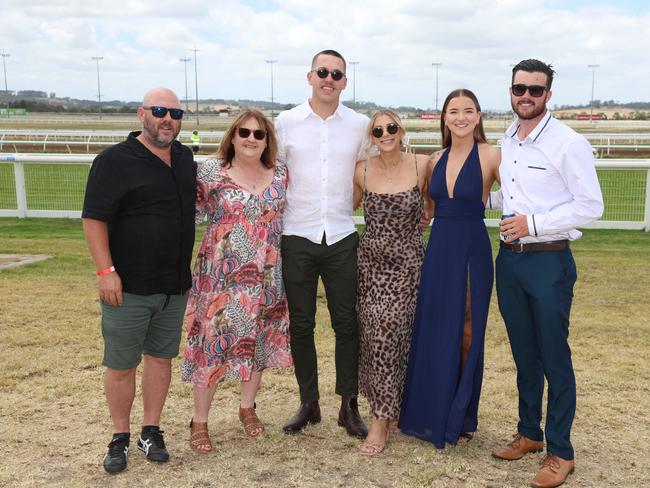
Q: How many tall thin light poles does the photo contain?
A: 8